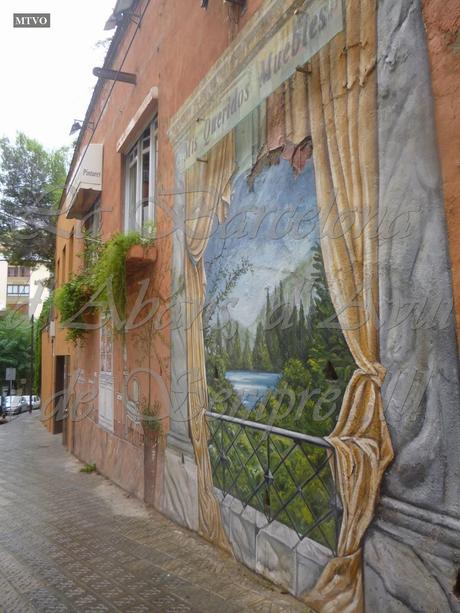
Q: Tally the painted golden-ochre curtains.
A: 2